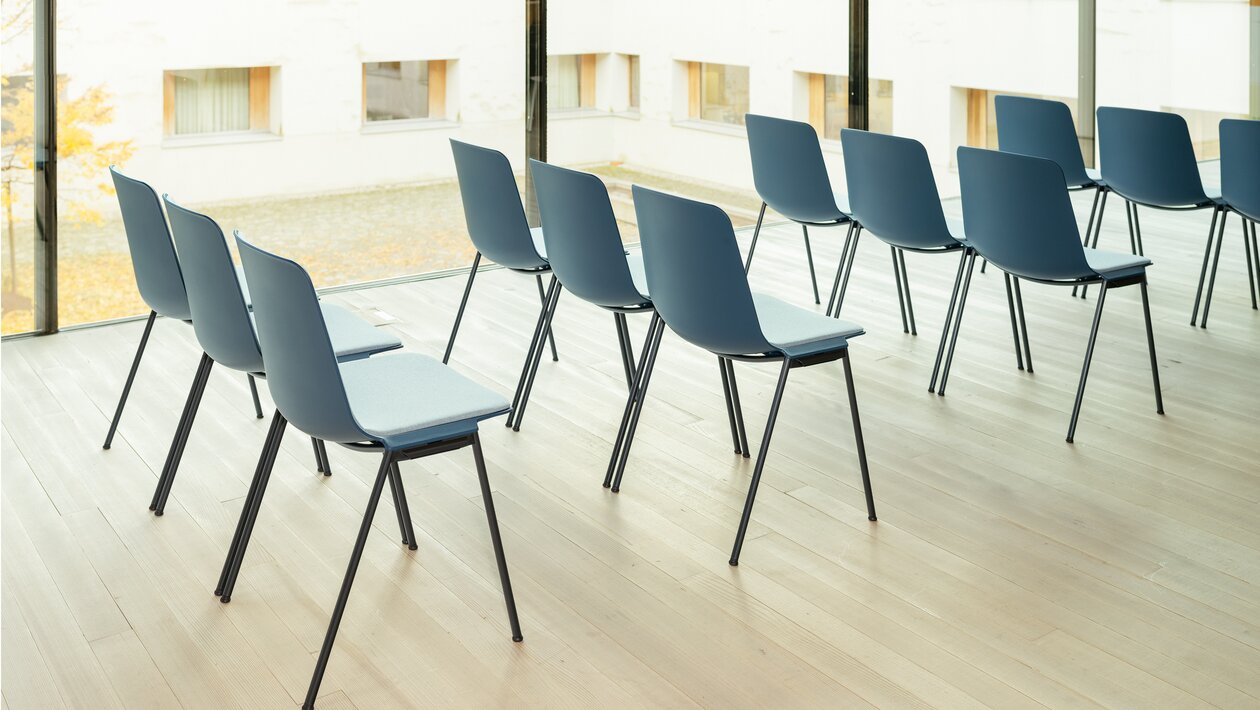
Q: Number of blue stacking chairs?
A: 12